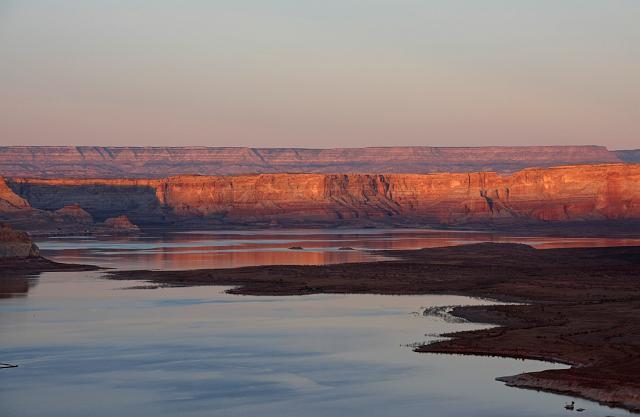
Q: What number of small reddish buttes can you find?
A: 2